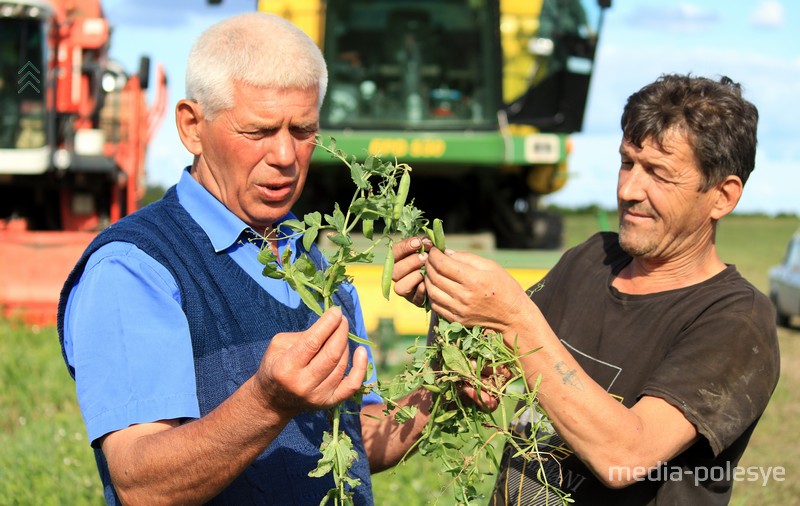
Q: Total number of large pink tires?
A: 0